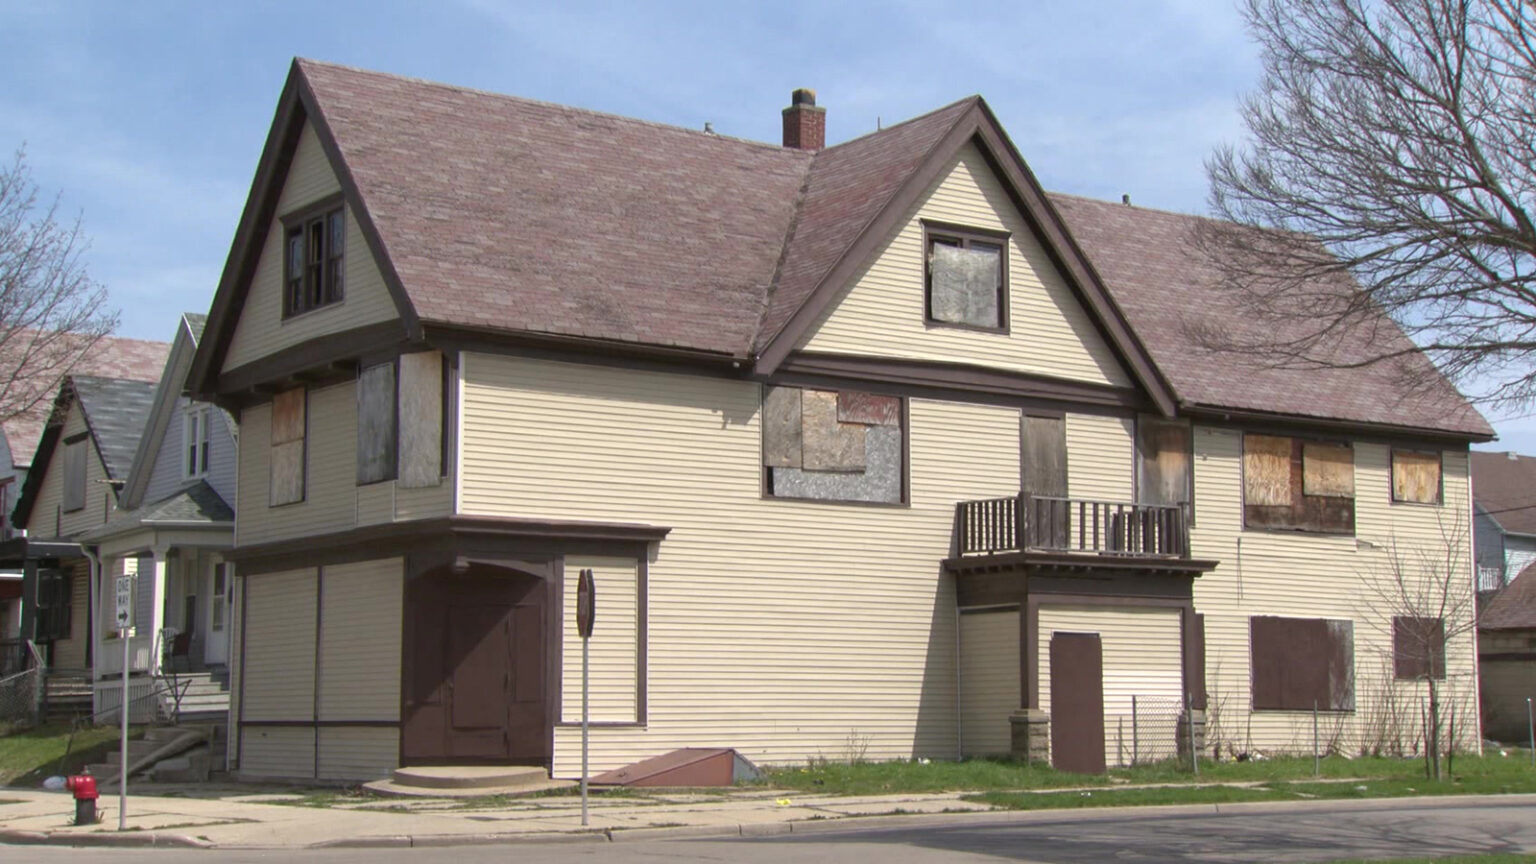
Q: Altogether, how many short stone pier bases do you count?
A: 2